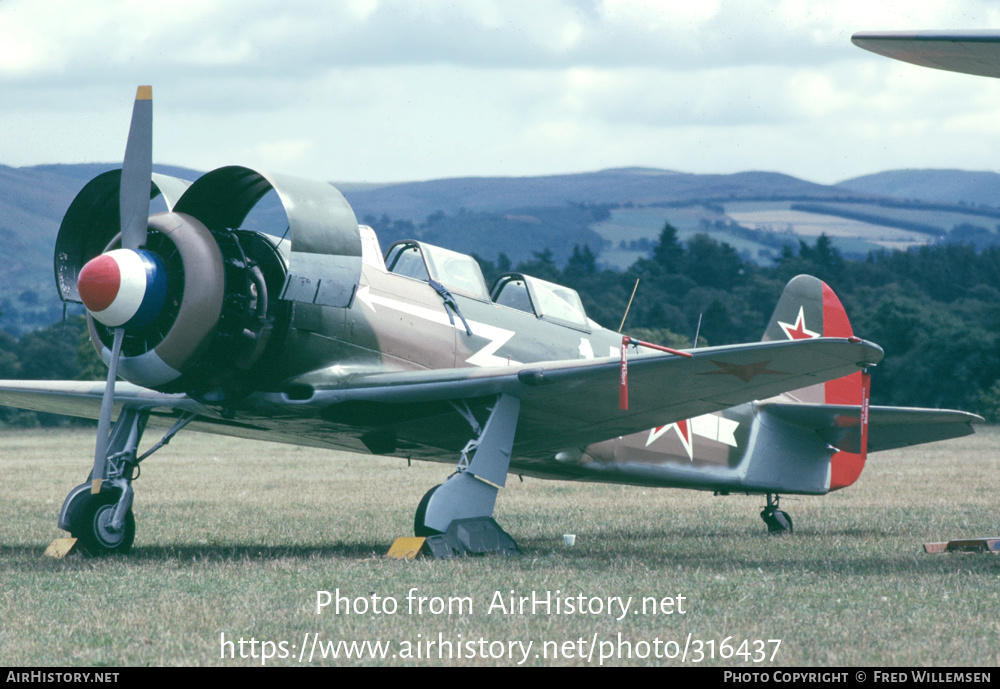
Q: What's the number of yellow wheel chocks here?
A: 2